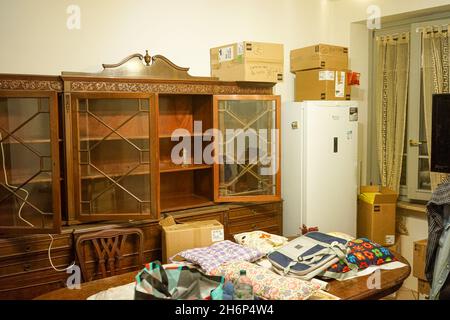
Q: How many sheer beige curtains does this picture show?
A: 2